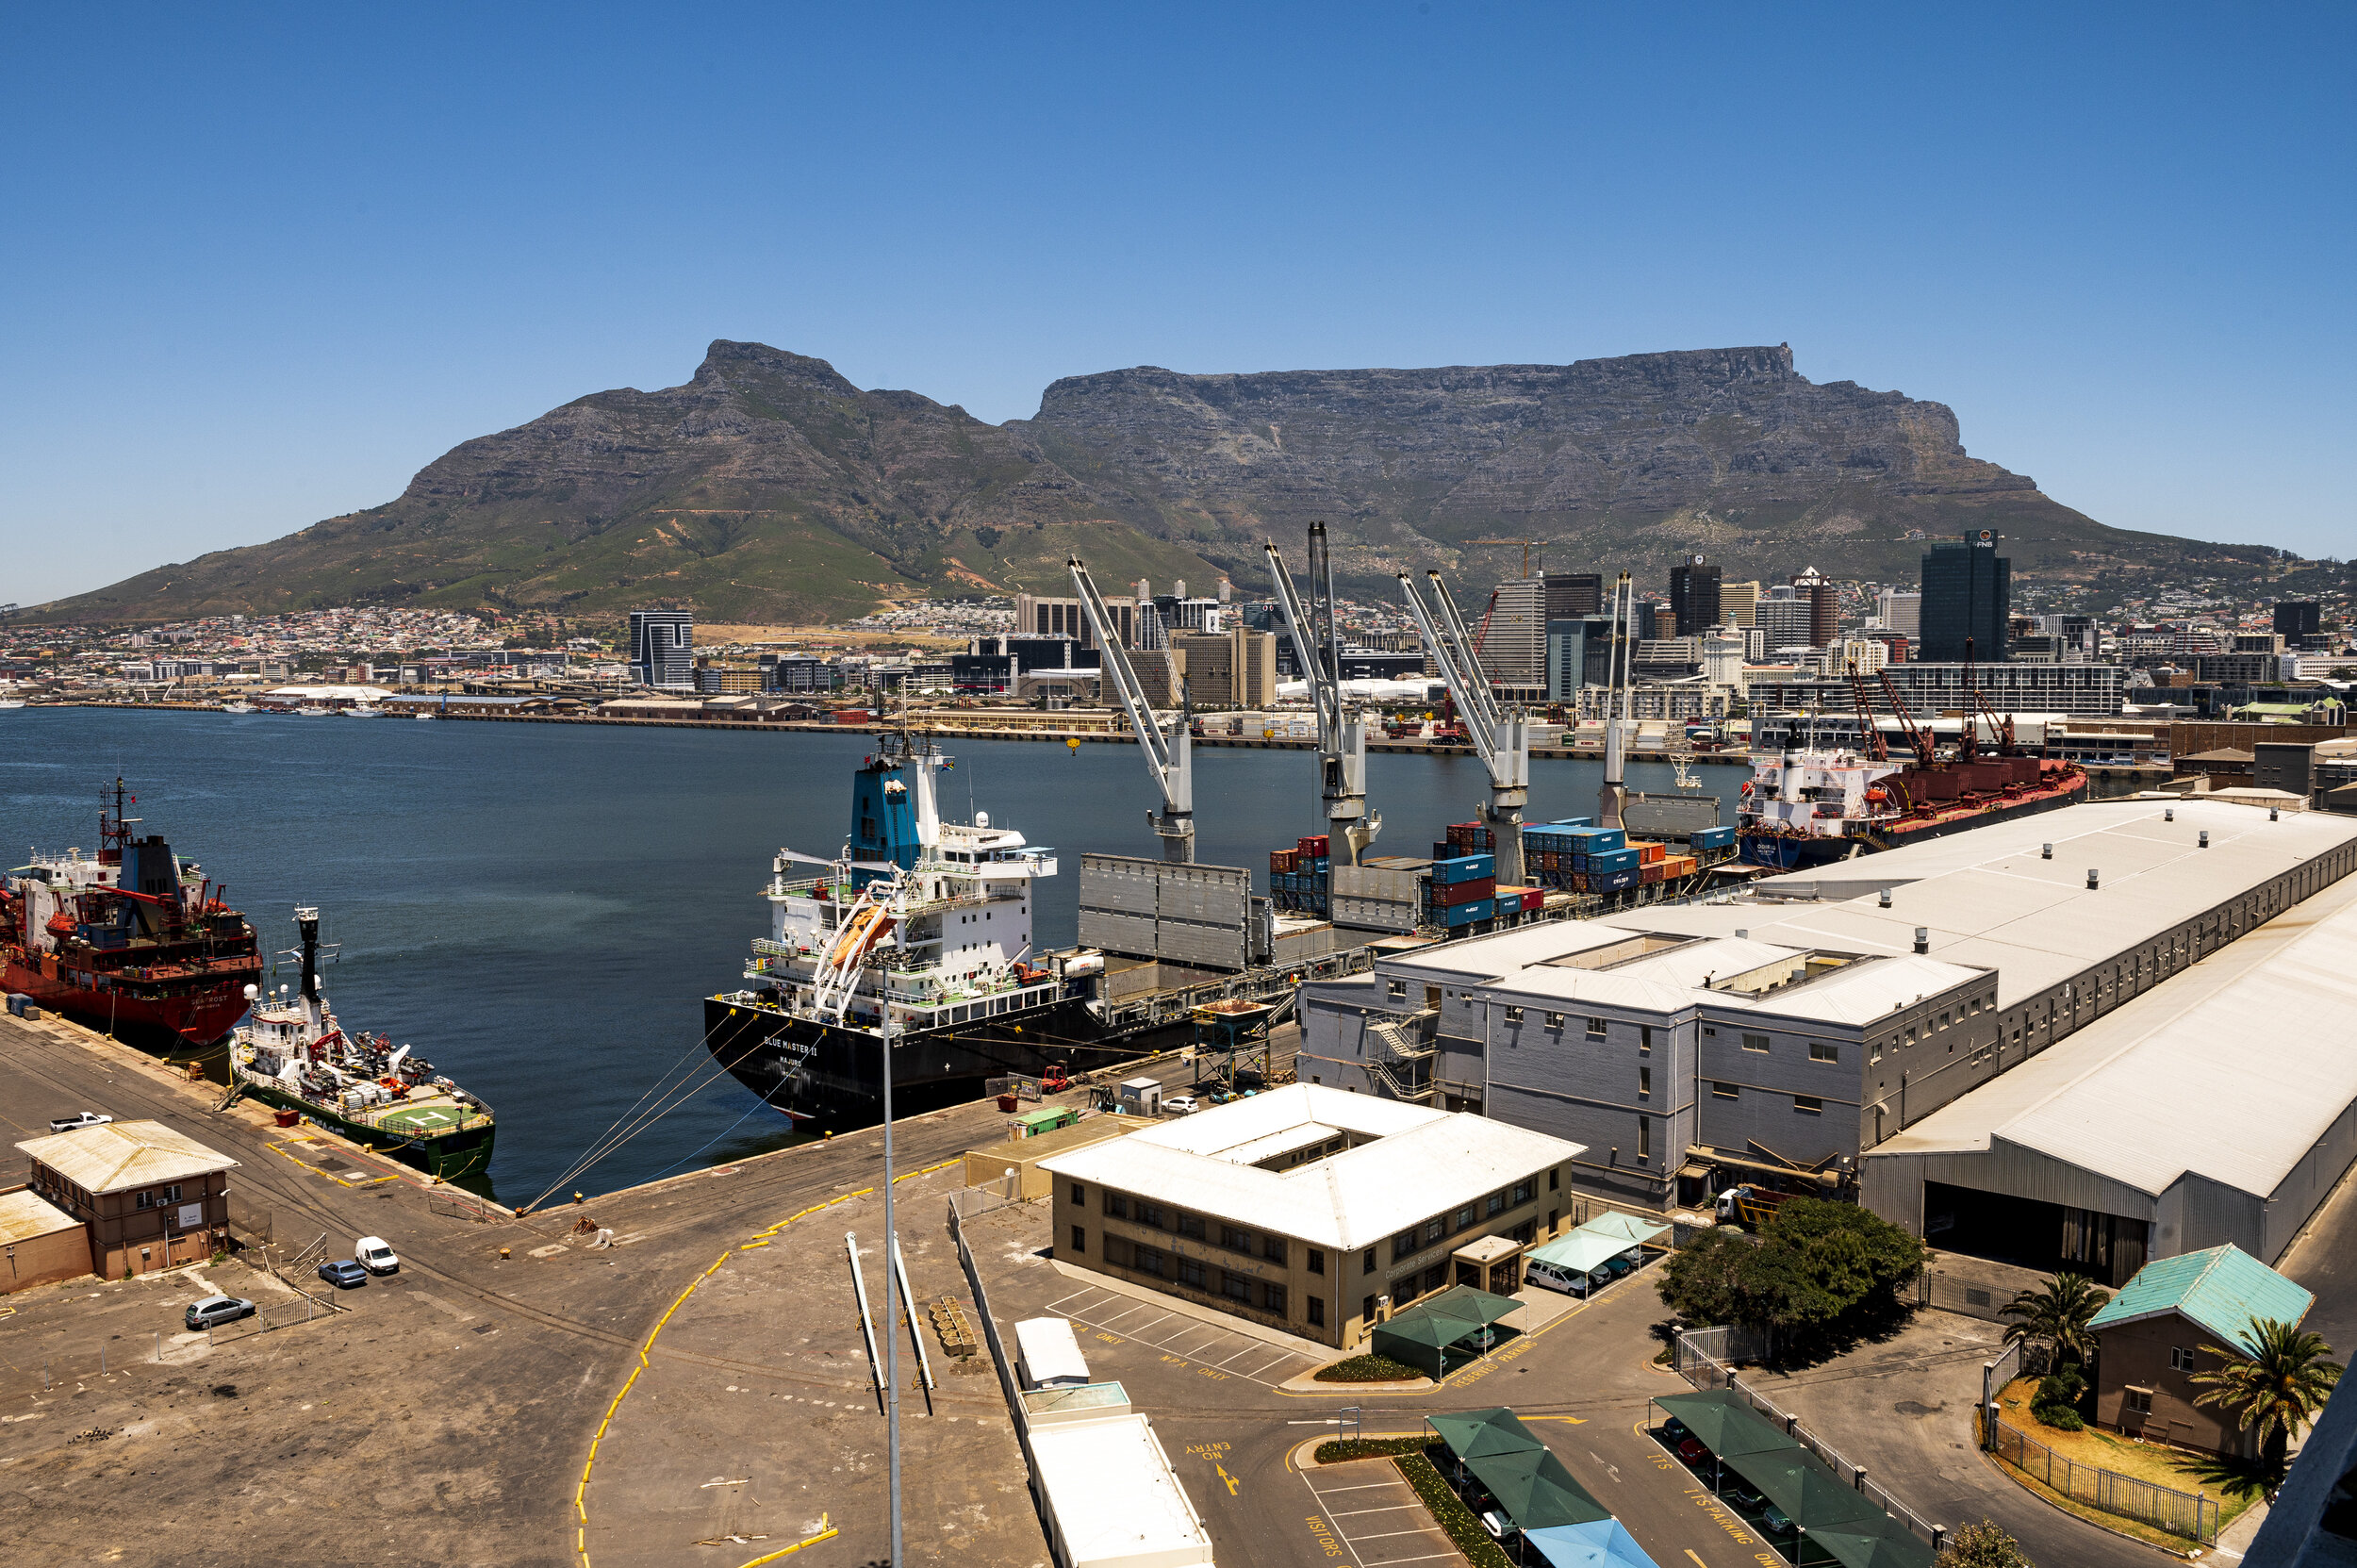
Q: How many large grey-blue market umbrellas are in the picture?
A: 0